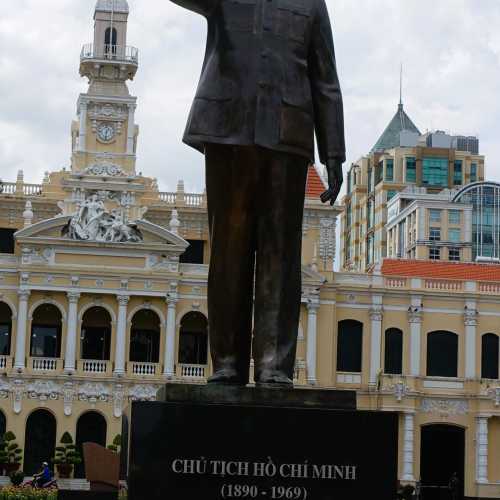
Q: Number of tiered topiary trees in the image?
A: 3